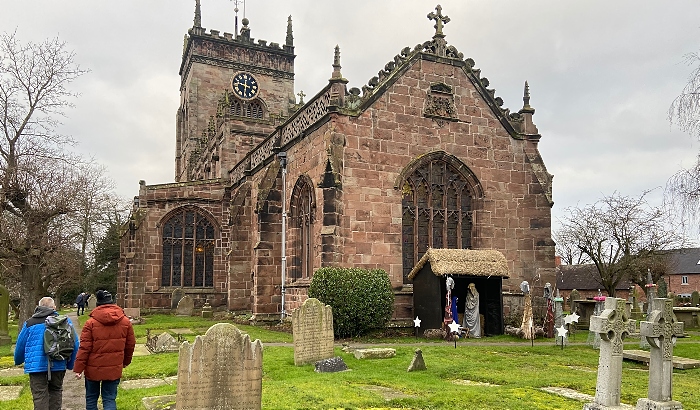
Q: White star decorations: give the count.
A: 5